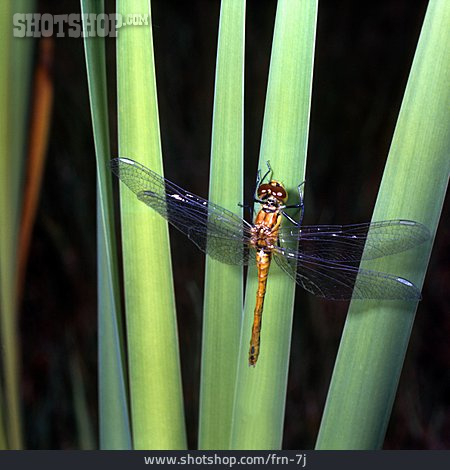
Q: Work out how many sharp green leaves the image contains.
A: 5